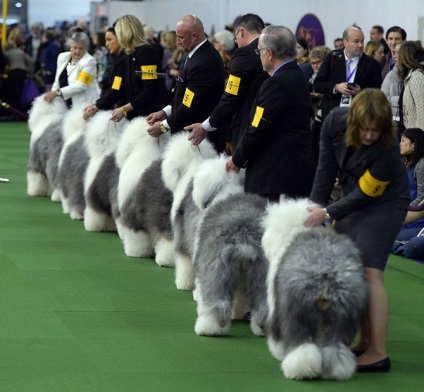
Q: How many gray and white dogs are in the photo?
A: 7